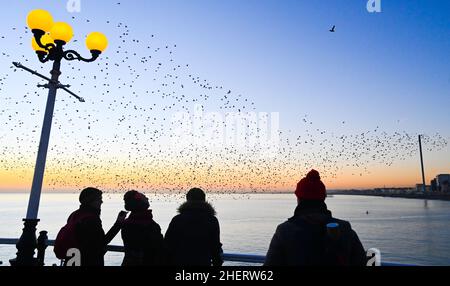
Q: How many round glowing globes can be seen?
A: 4